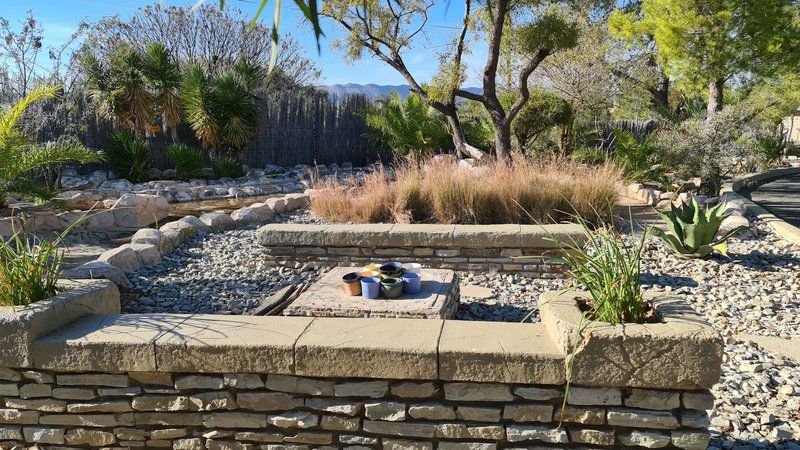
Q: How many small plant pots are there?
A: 8